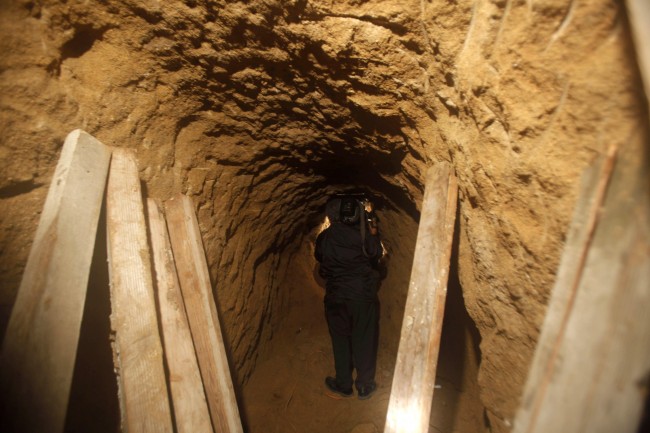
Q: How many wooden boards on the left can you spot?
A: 4